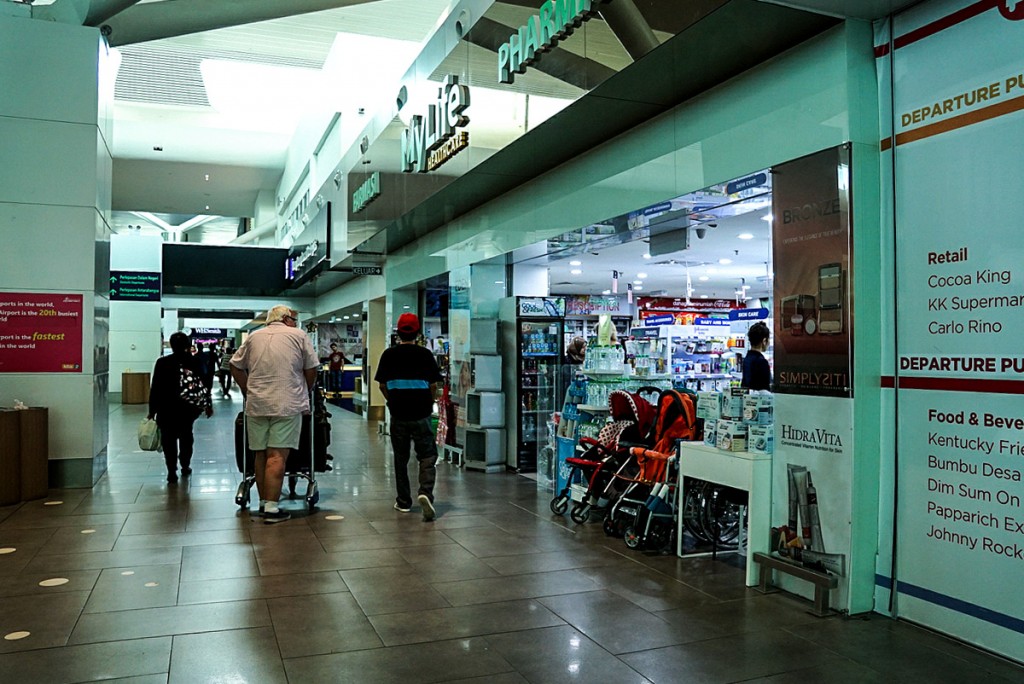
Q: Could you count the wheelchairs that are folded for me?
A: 1